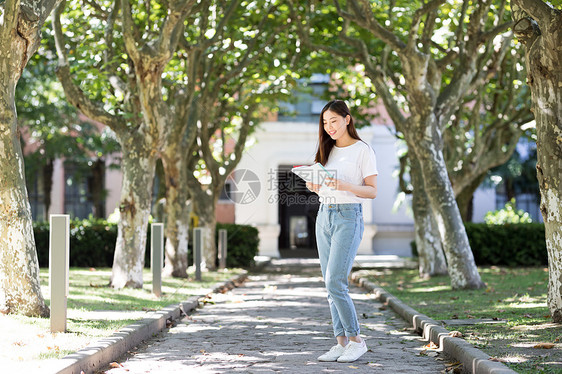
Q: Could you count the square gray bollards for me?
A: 4